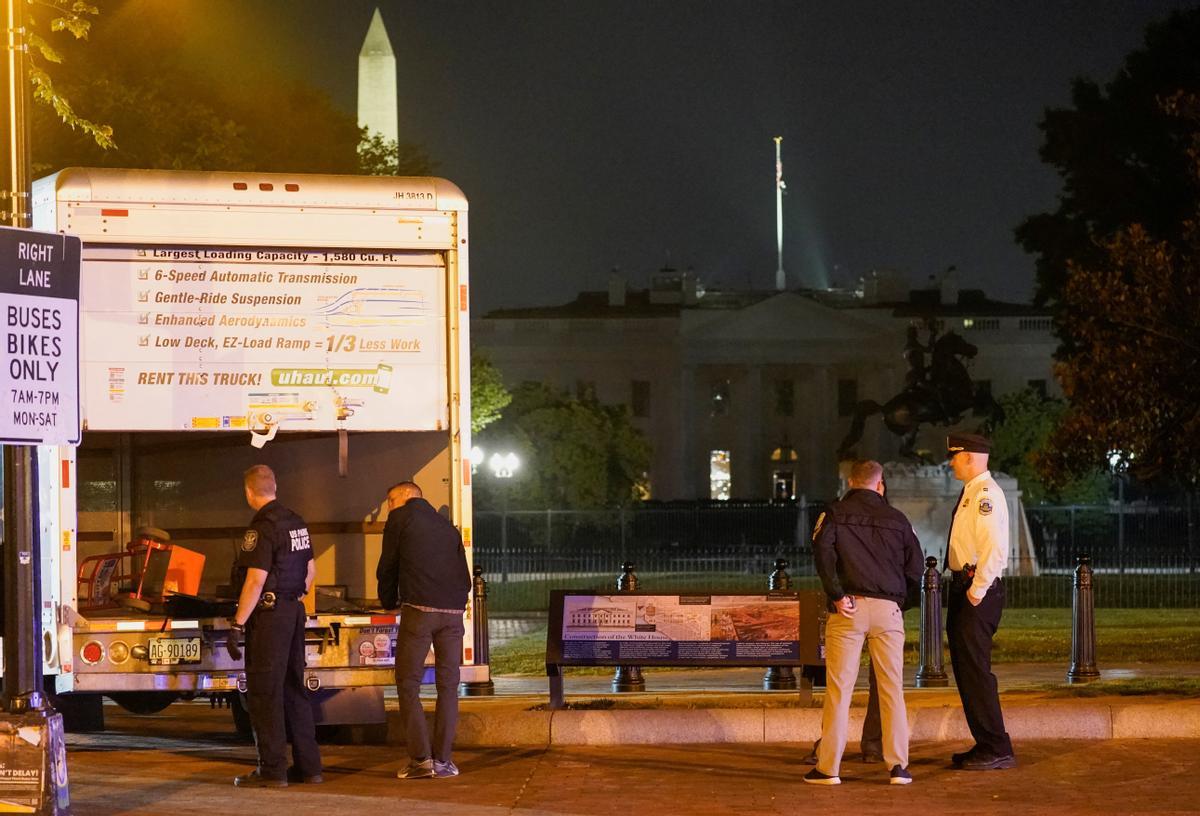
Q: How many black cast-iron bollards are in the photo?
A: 5